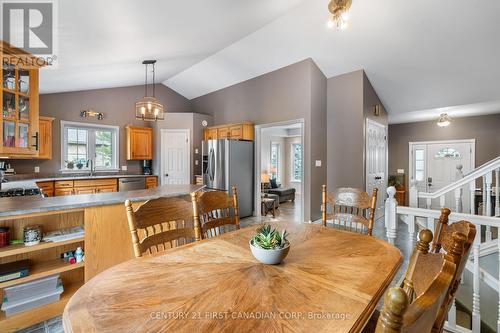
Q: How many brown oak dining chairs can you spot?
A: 5